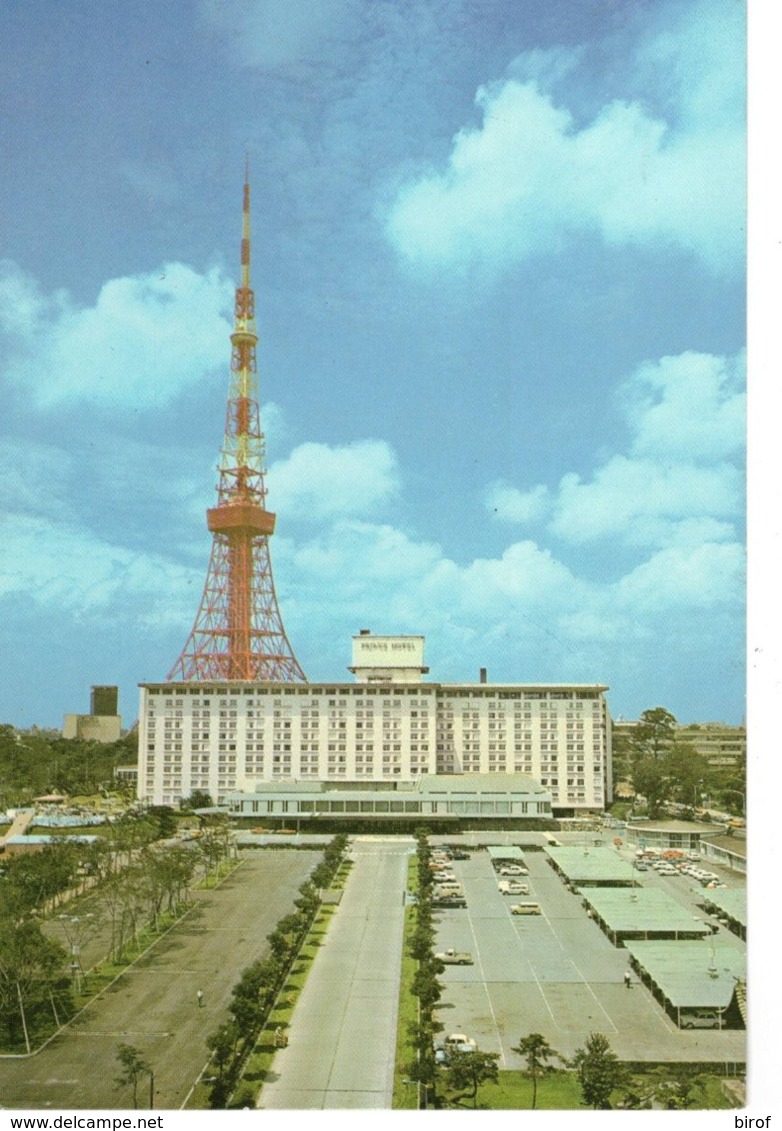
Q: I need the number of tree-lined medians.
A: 3